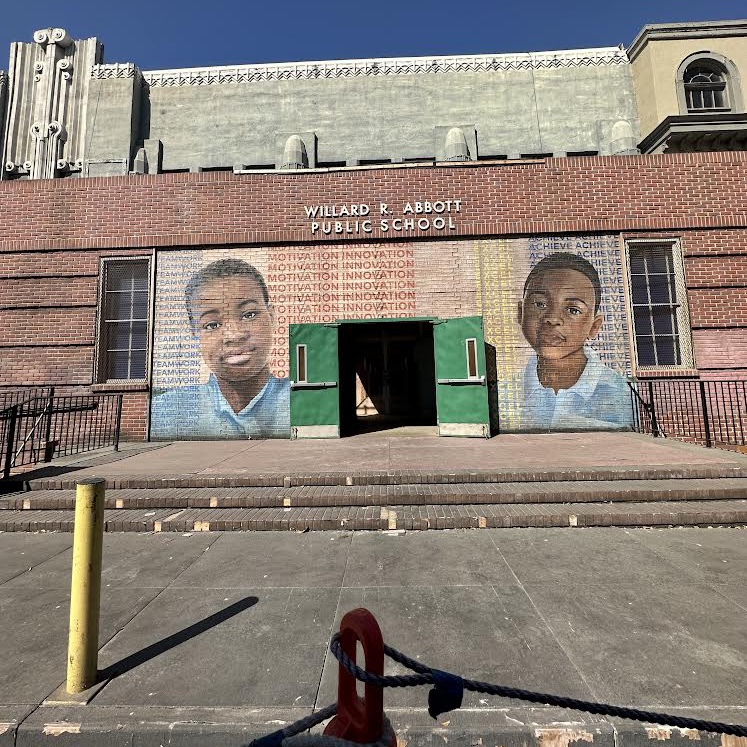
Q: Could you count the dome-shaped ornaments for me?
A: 4